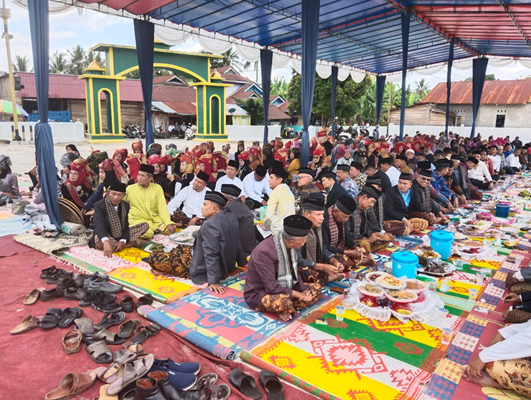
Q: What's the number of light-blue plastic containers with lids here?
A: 2